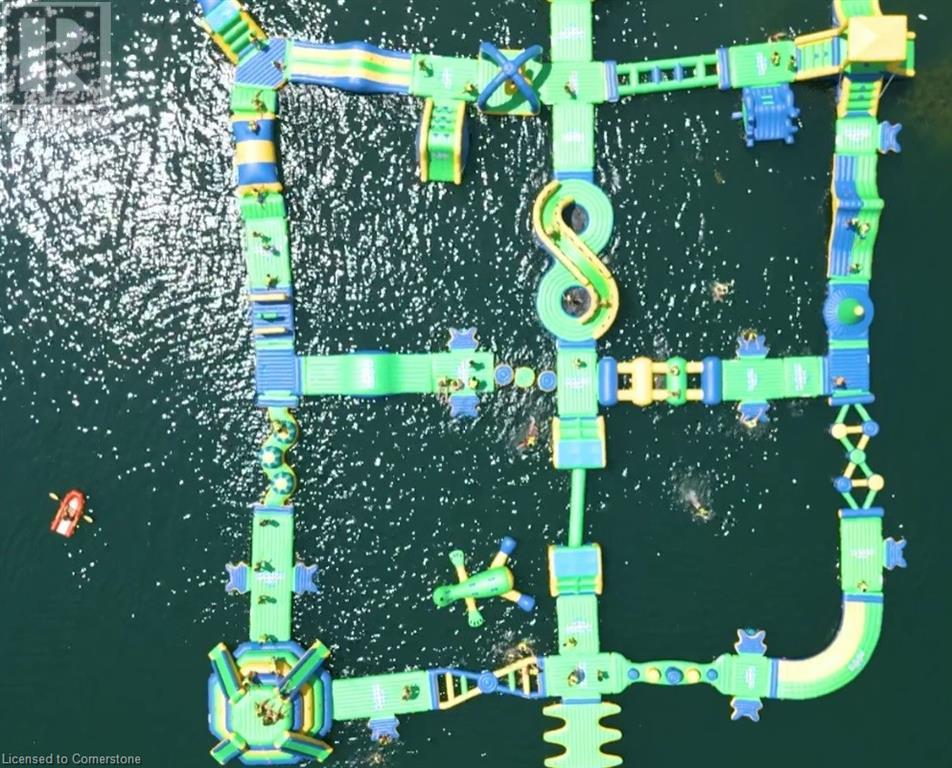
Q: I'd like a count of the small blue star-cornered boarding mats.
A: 11